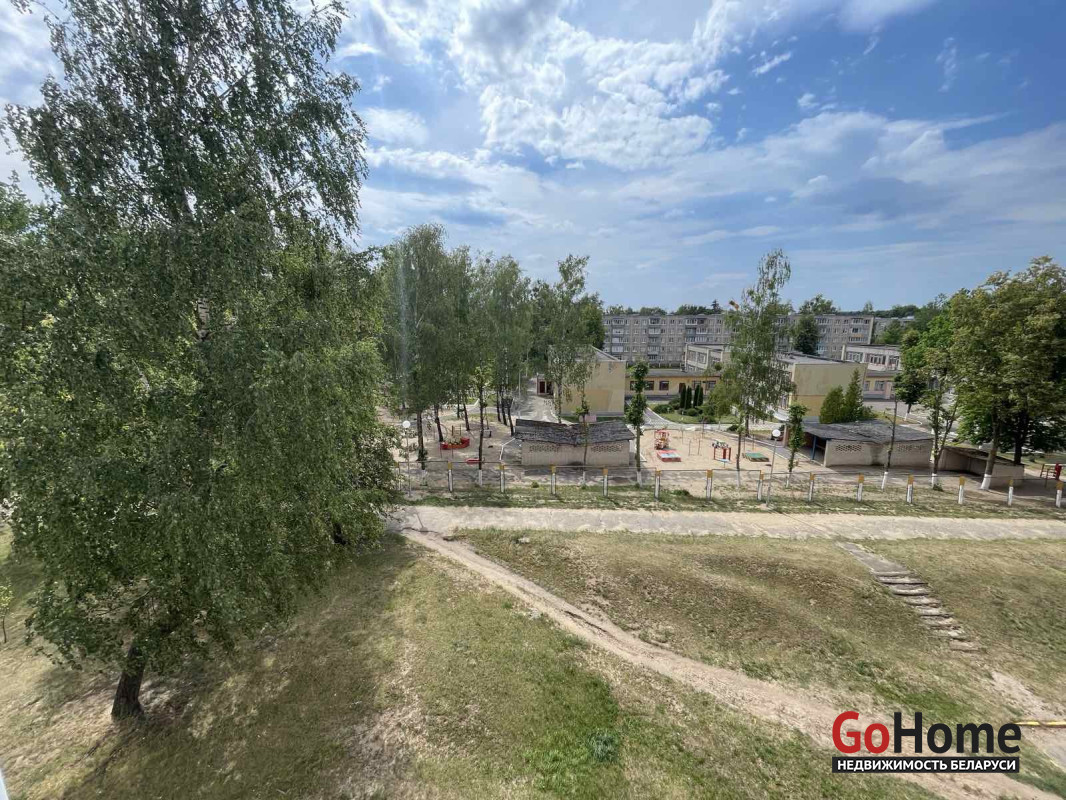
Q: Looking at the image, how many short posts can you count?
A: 14